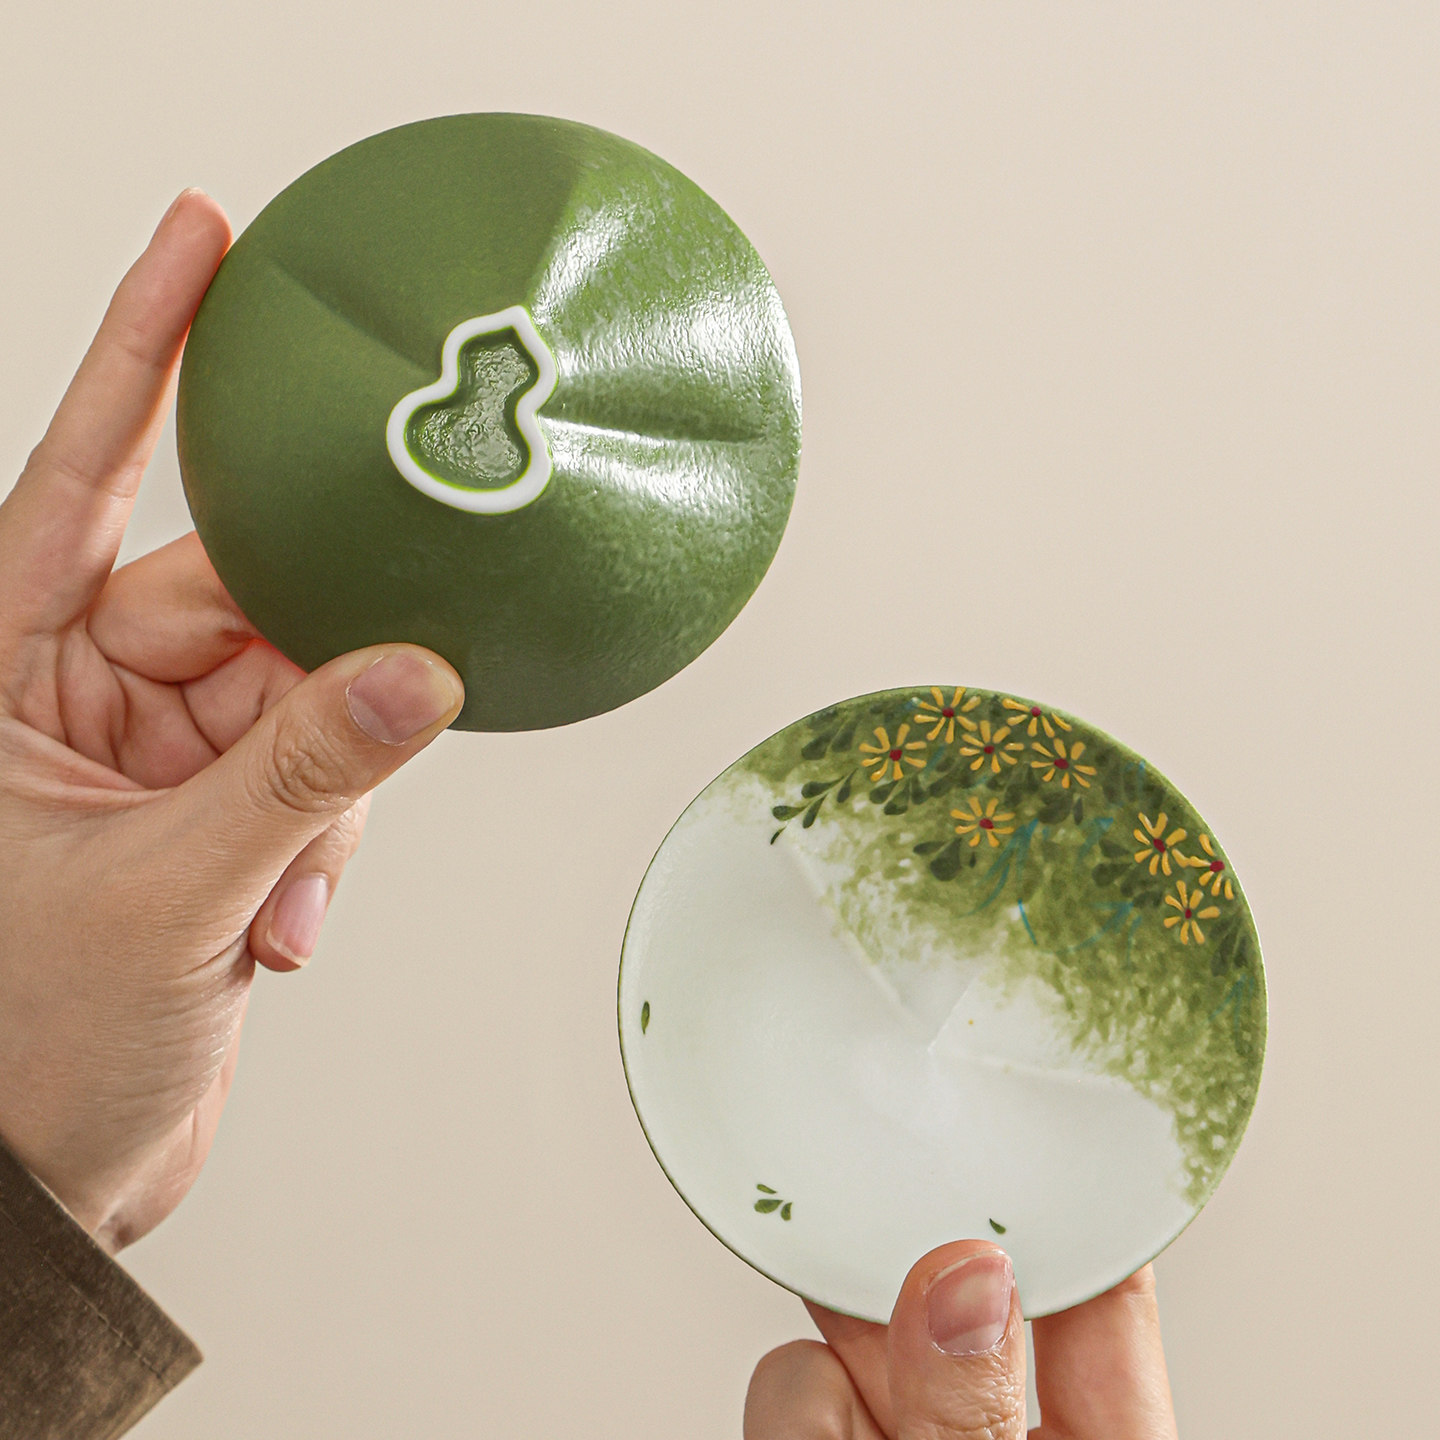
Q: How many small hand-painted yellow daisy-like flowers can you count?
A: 9